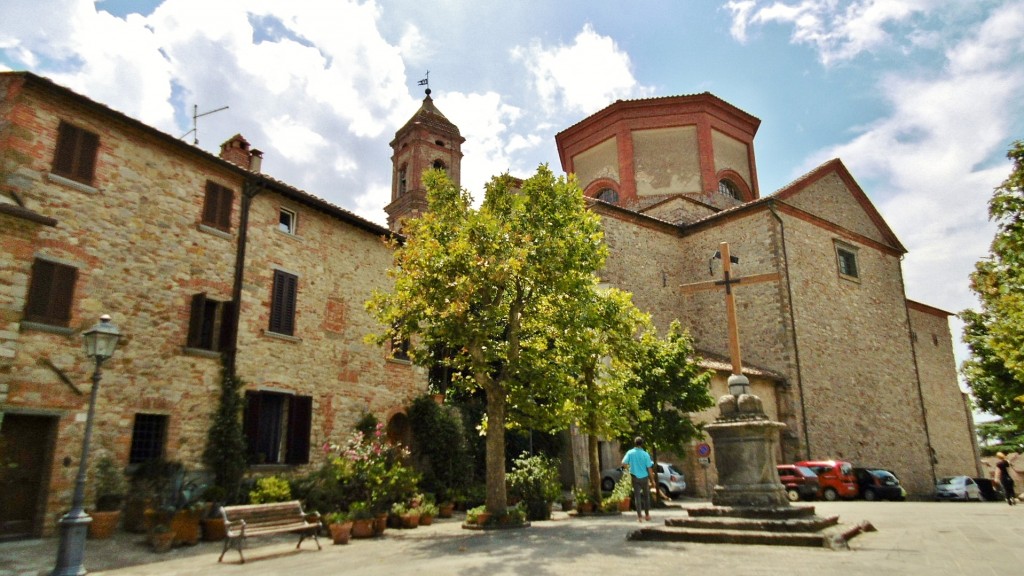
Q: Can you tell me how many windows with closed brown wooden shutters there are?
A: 4